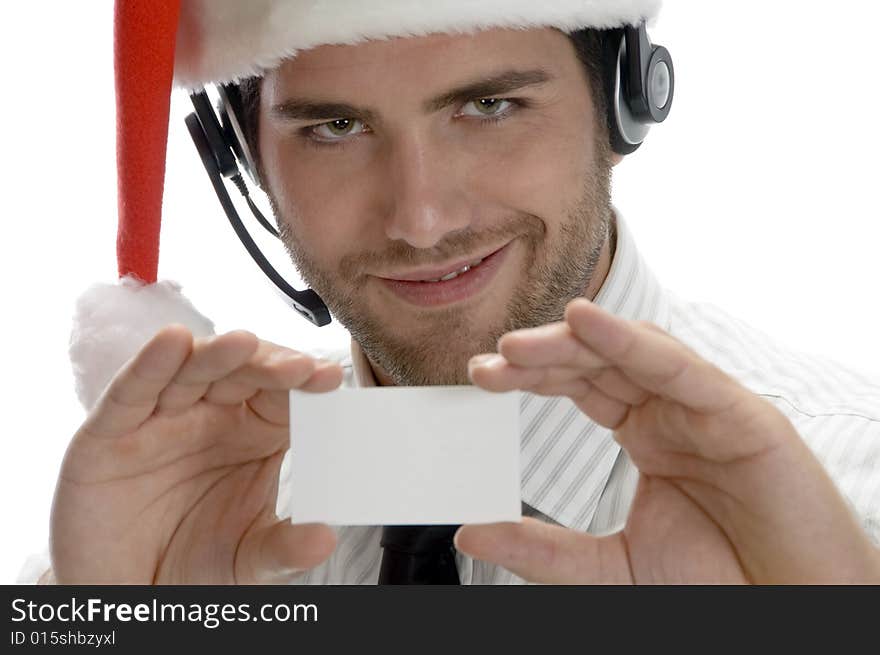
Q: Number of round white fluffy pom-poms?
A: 1